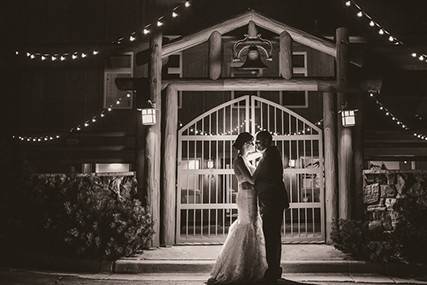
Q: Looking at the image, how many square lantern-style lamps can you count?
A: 2